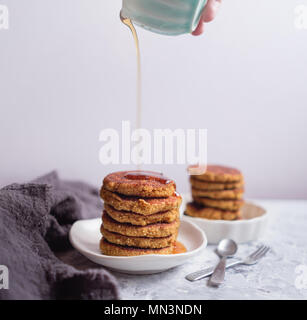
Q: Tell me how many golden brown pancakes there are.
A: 11